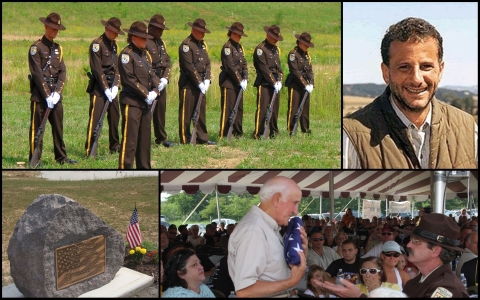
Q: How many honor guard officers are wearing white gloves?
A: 8